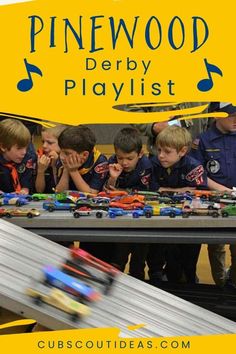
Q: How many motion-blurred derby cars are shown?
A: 4